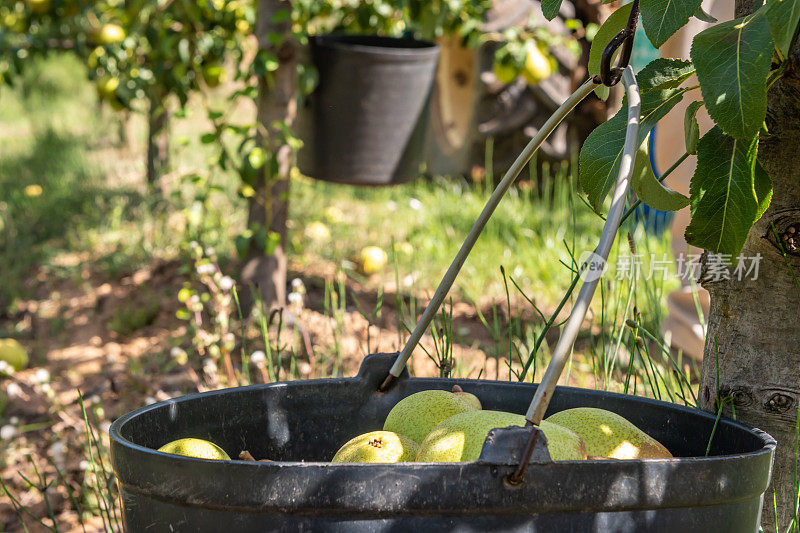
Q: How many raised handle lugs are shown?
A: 2